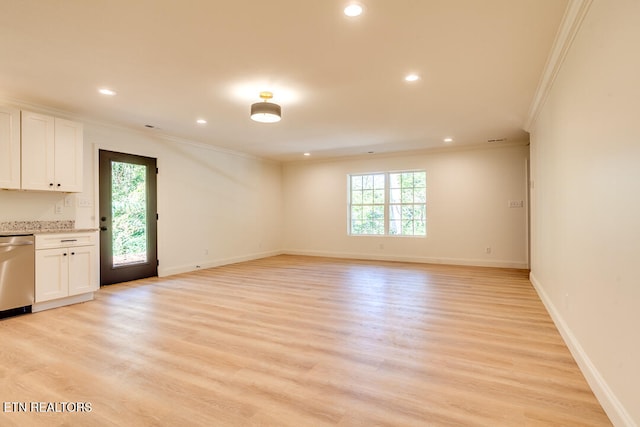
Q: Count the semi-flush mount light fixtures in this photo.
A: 1